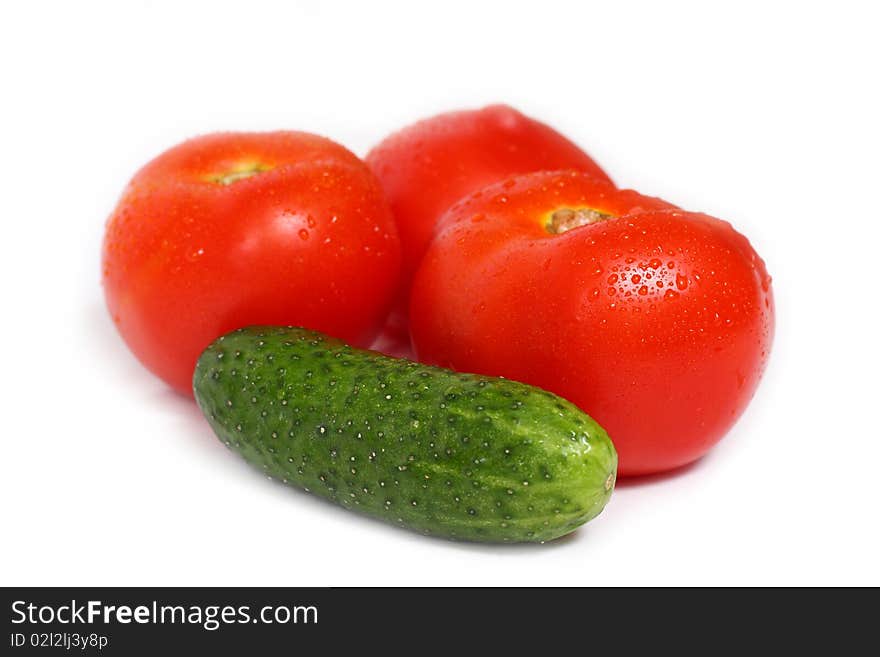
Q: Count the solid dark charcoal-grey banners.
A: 1